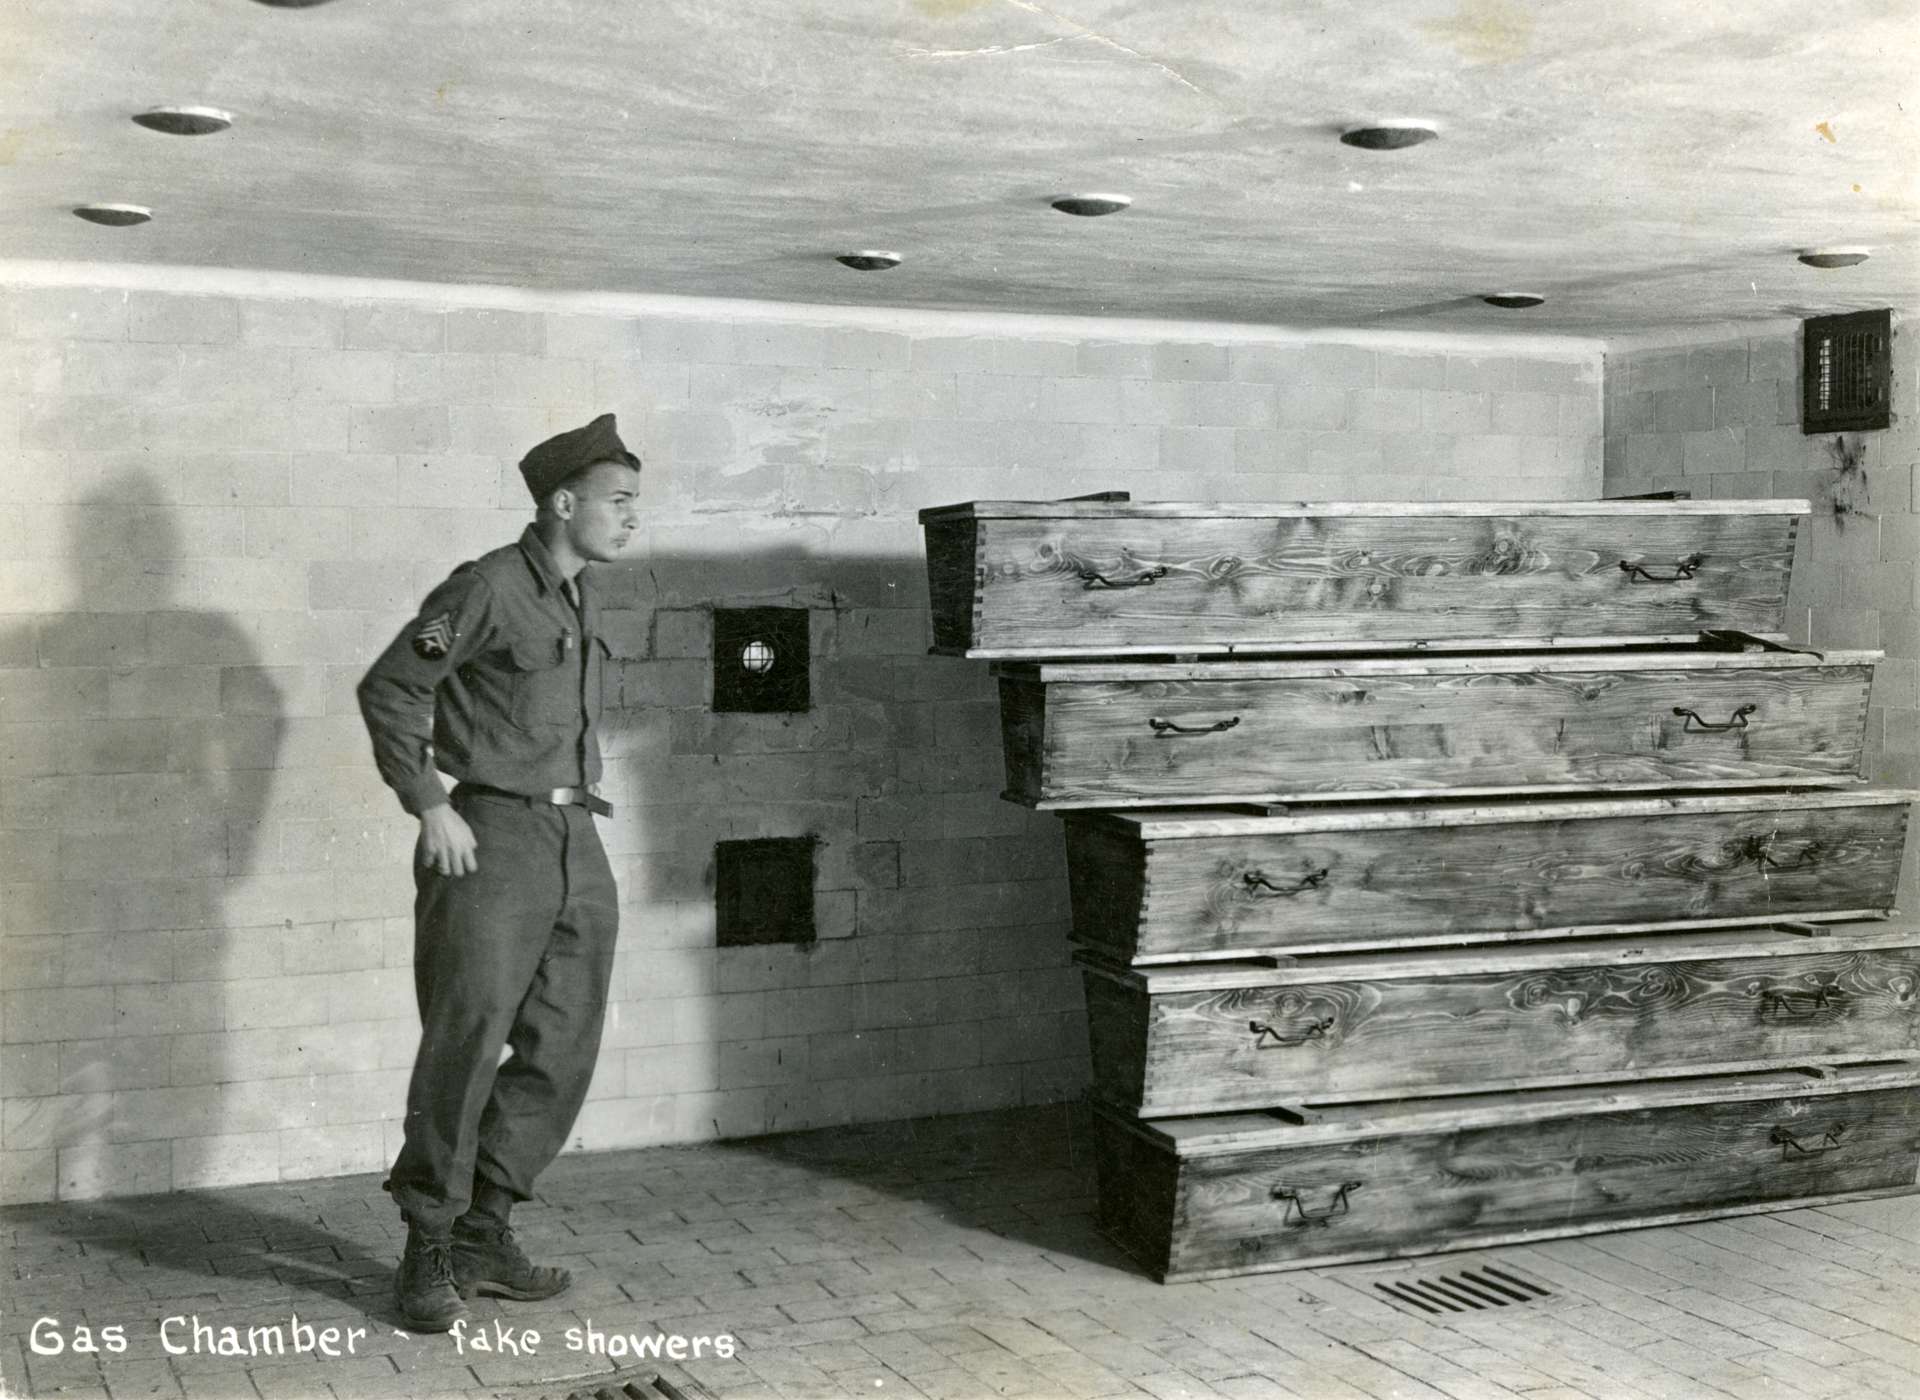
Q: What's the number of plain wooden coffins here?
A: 5